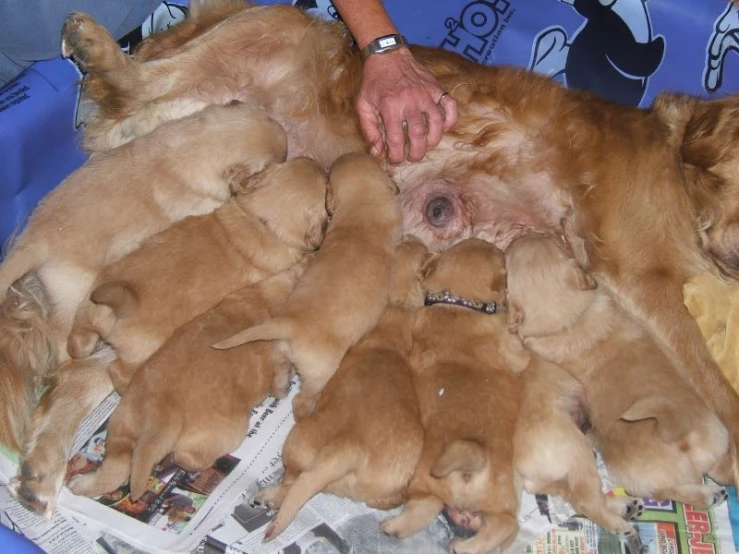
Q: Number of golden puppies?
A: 8